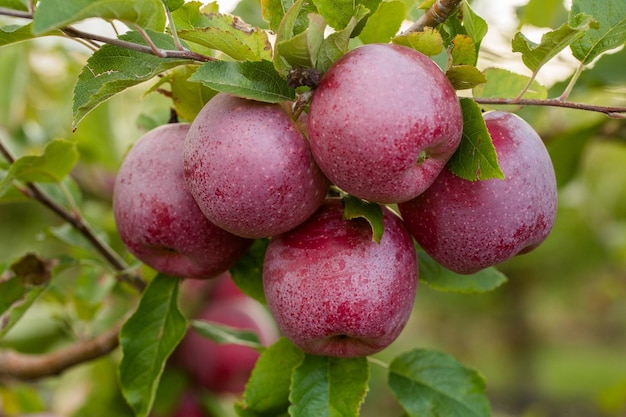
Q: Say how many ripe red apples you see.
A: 5